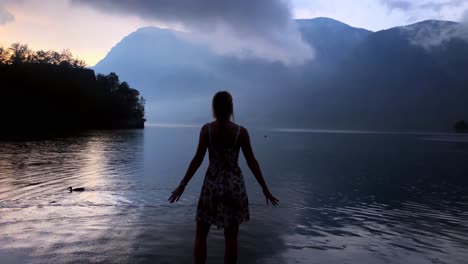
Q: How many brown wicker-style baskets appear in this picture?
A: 0